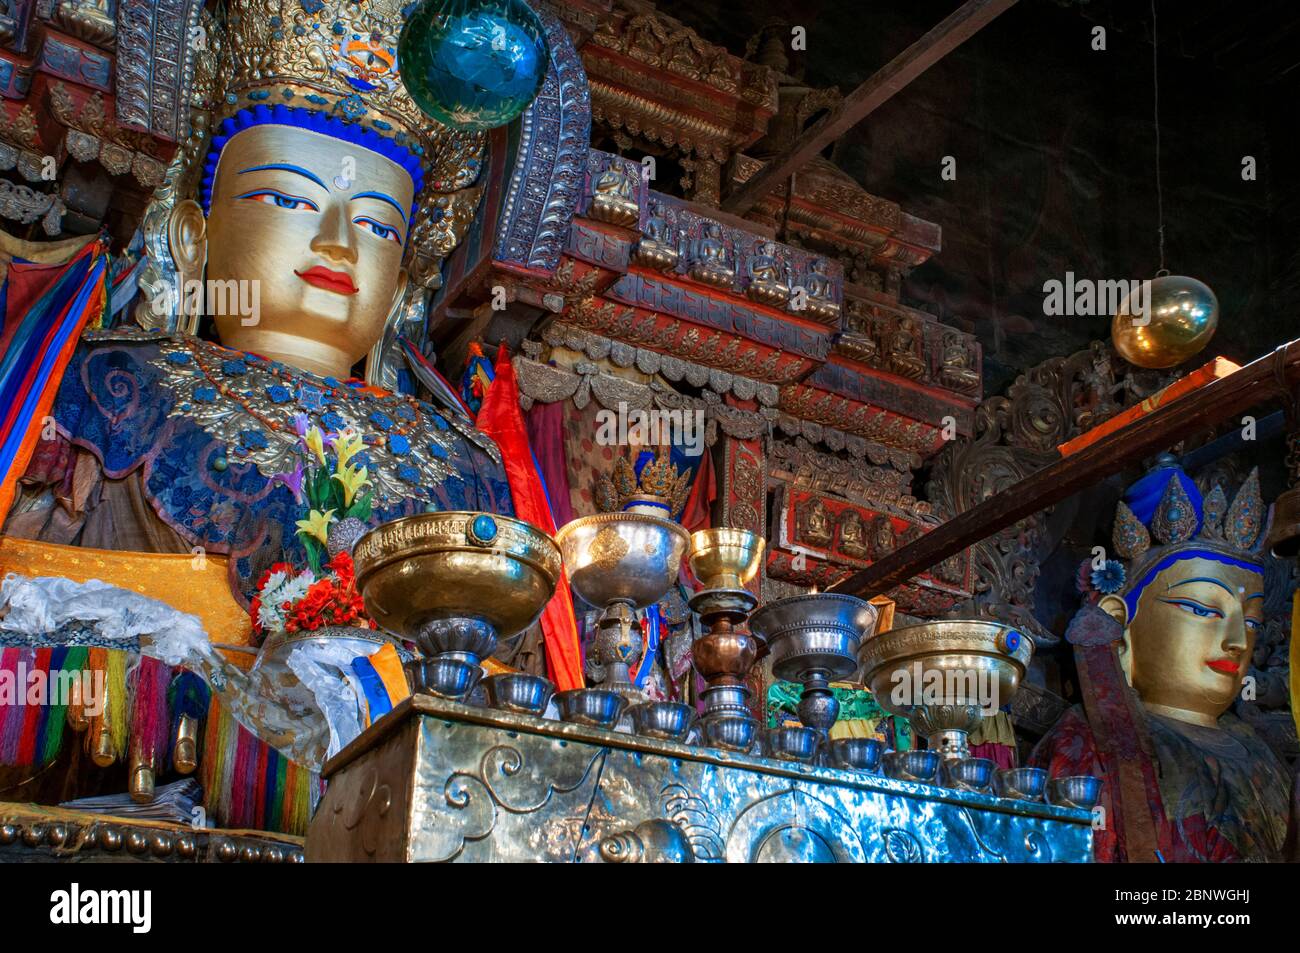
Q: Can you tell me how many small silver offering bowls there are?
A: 11